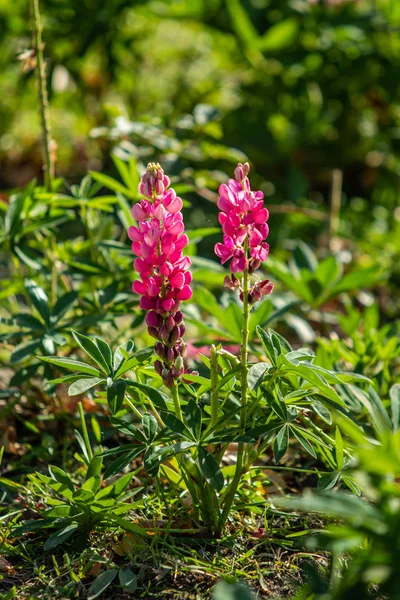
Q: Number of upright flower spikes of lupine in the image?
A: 2